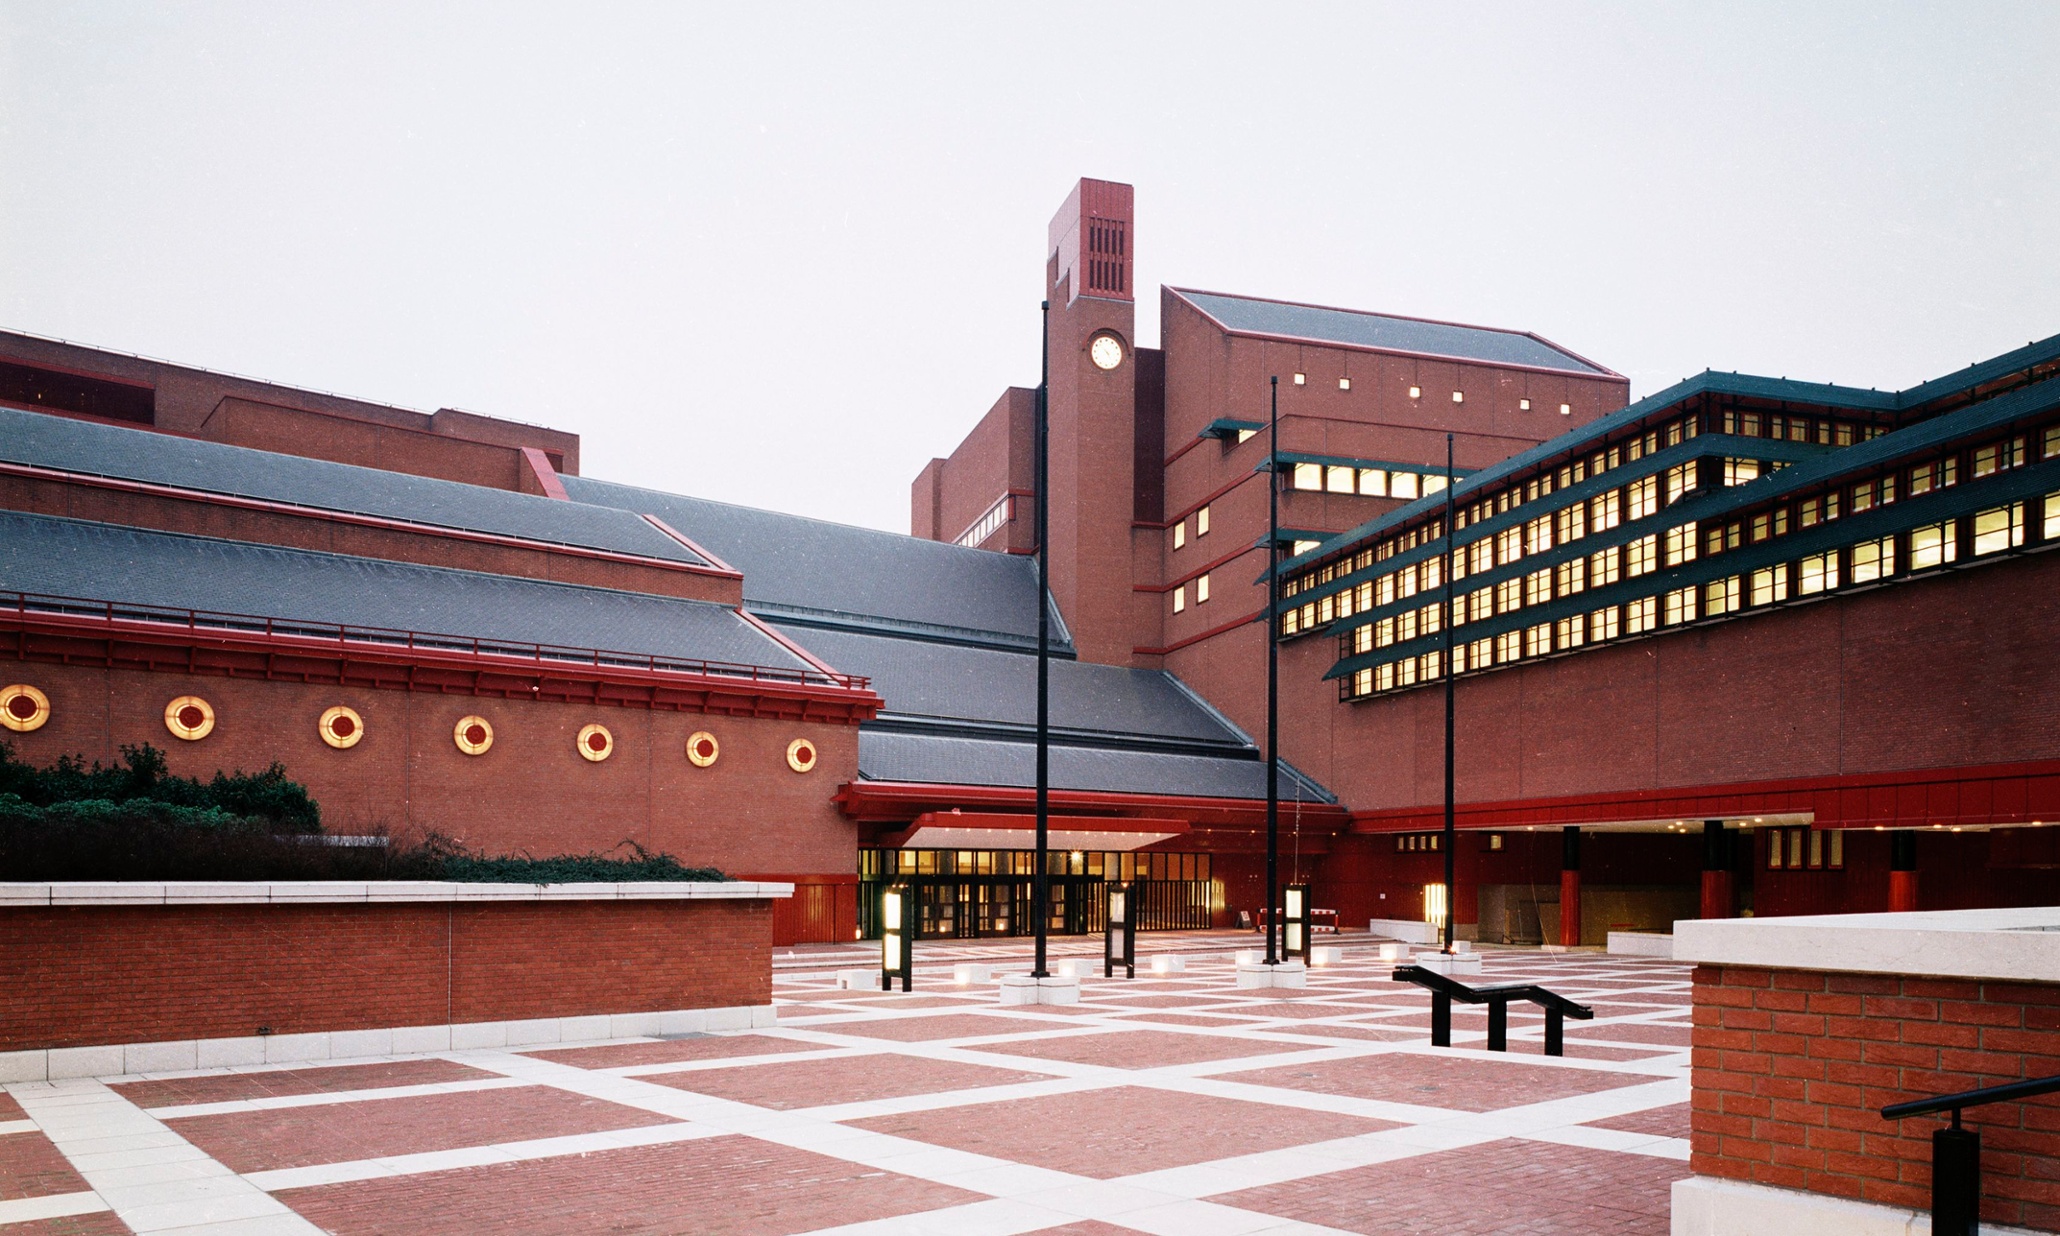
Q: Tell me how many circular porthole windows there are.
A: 7